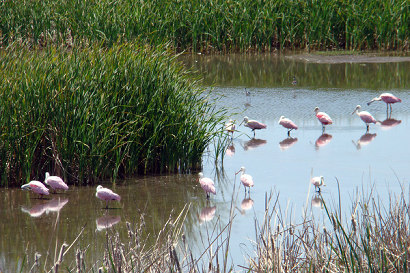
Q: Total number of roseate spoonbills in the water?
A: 12